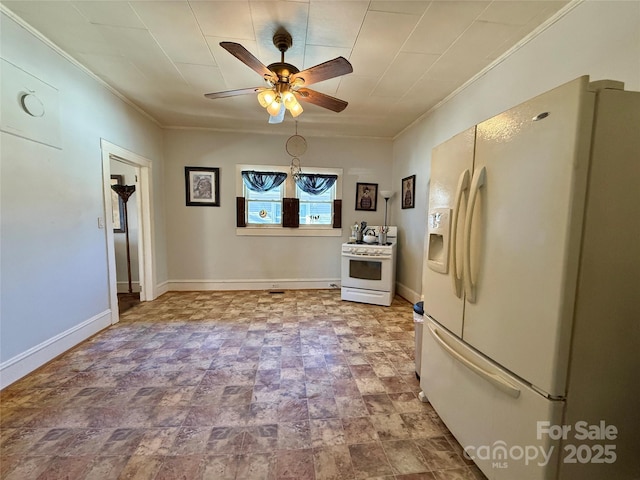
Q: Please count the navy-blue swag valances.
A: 2